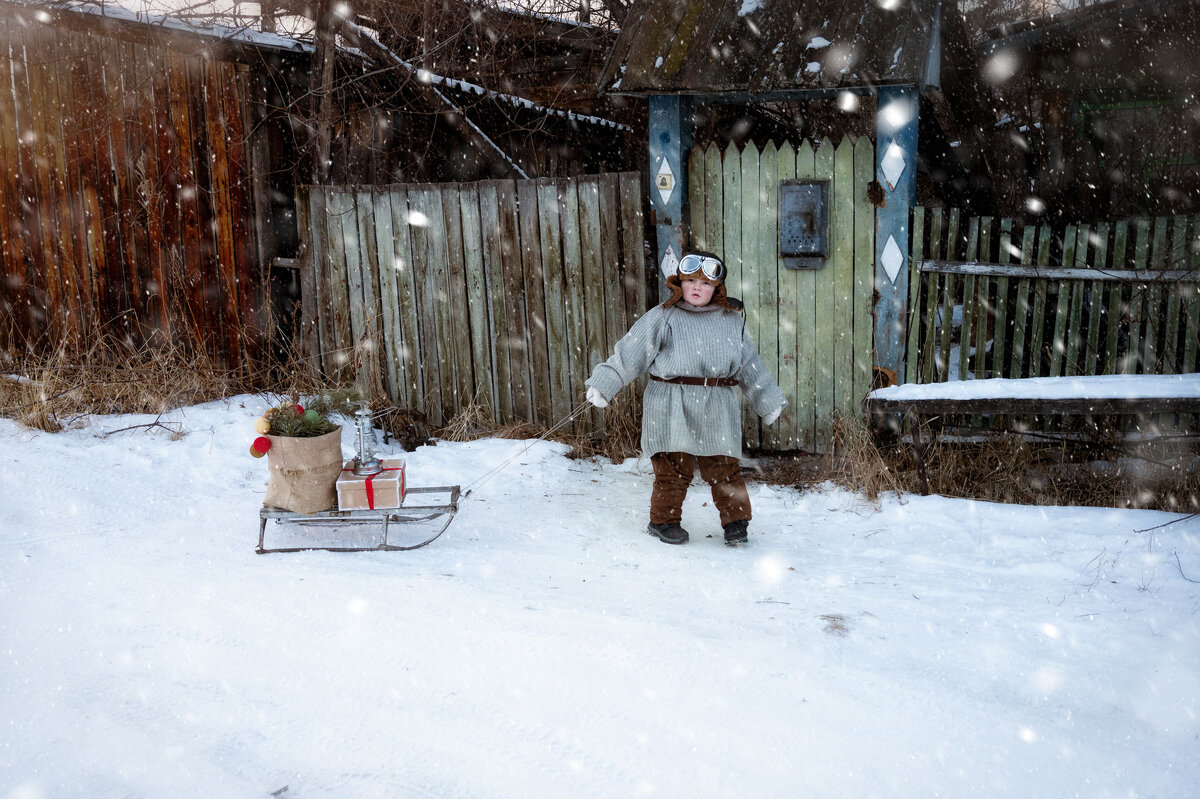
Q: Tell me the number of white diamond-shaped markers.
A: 4